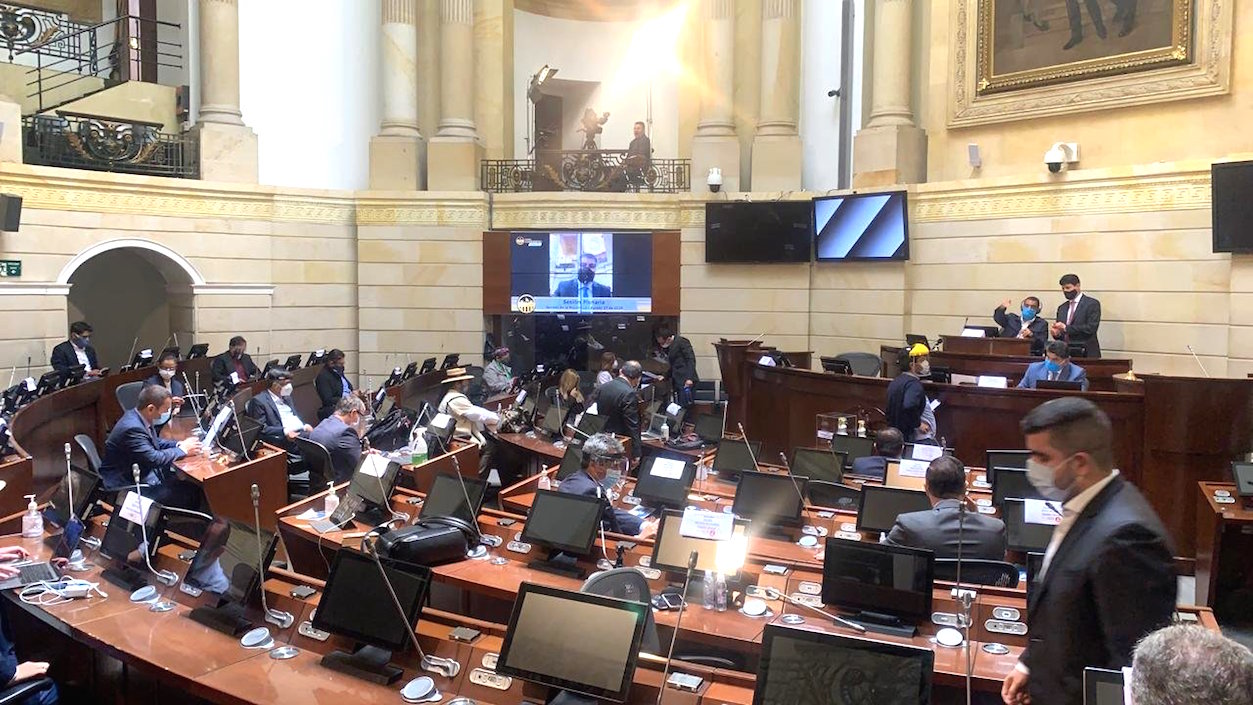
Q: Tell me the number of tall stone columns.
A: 6